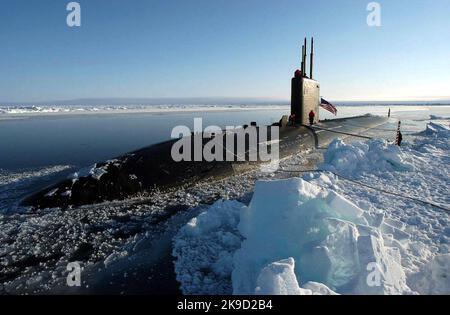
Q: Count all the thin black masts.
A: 3